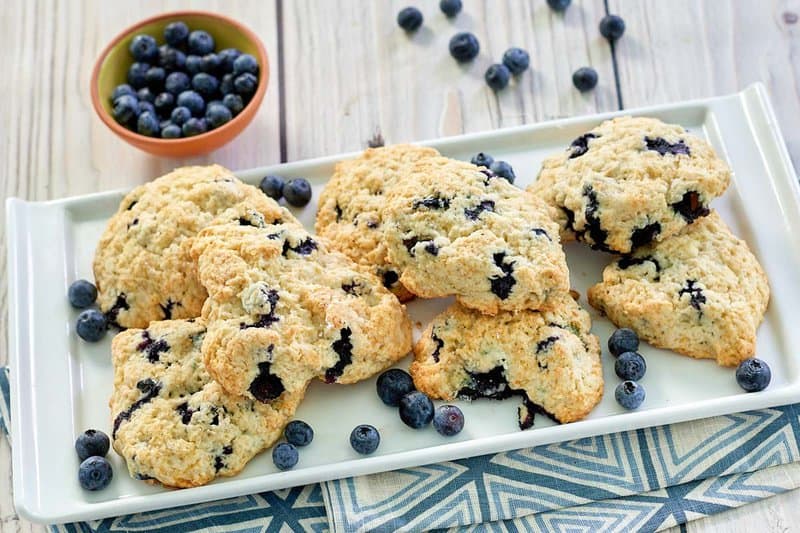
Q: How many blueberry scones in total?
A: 8